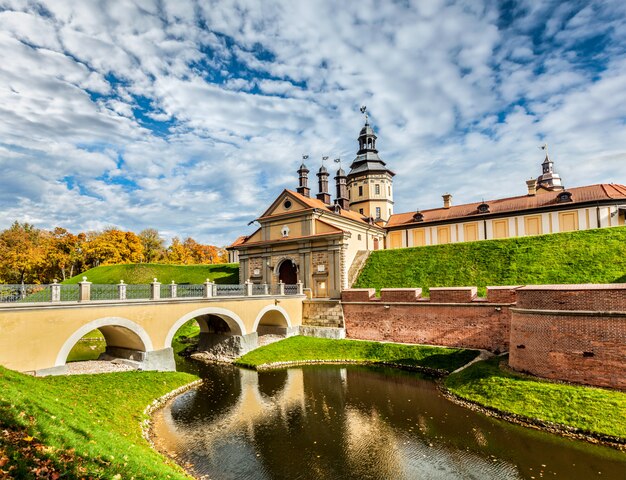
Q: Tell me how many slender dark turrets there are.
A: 3